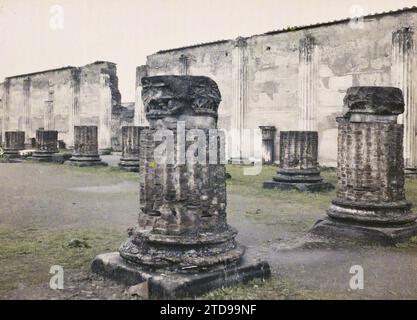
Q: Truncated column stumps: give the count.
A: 7